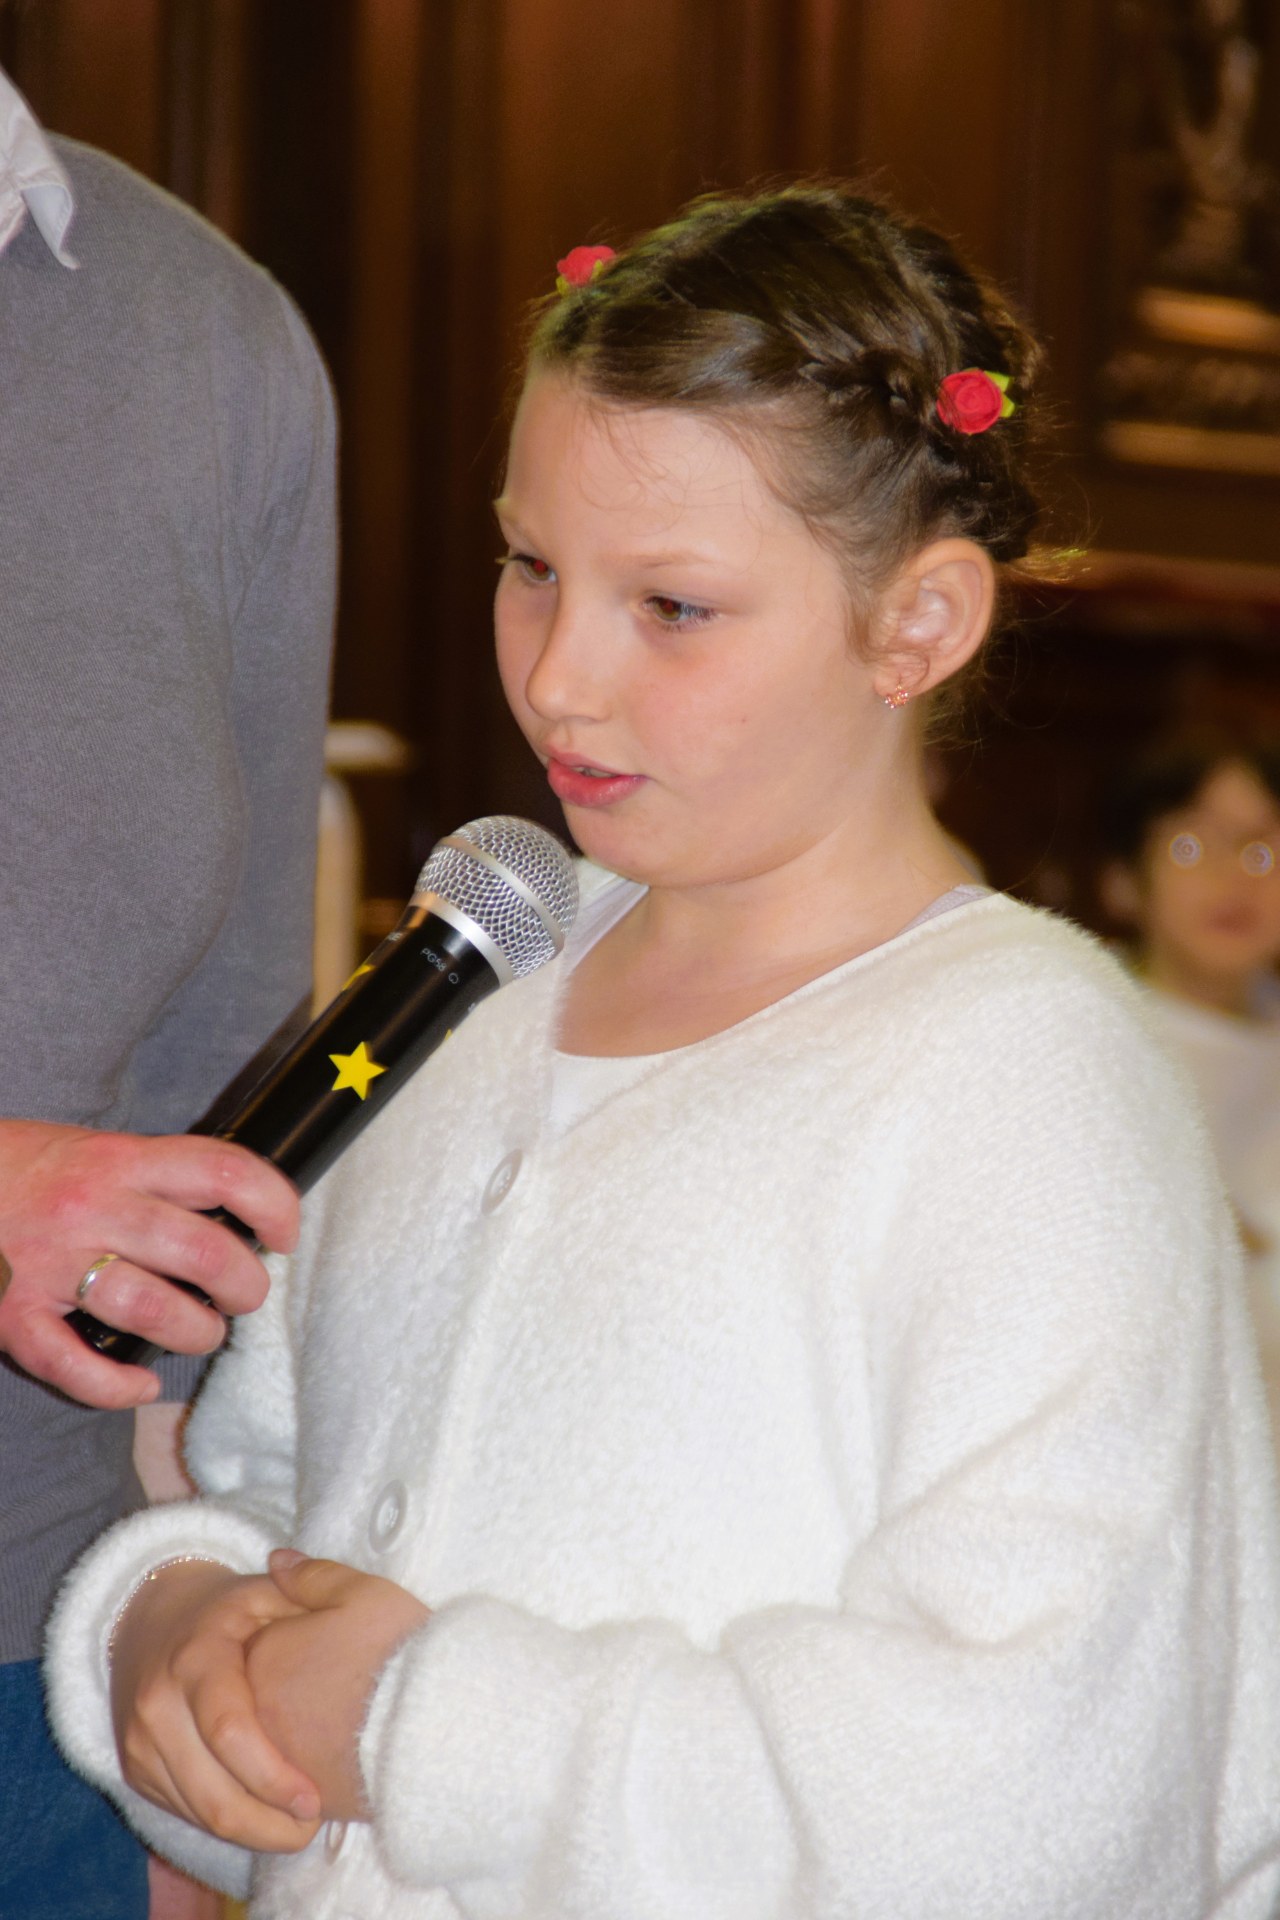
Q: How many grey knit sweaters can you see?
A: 1